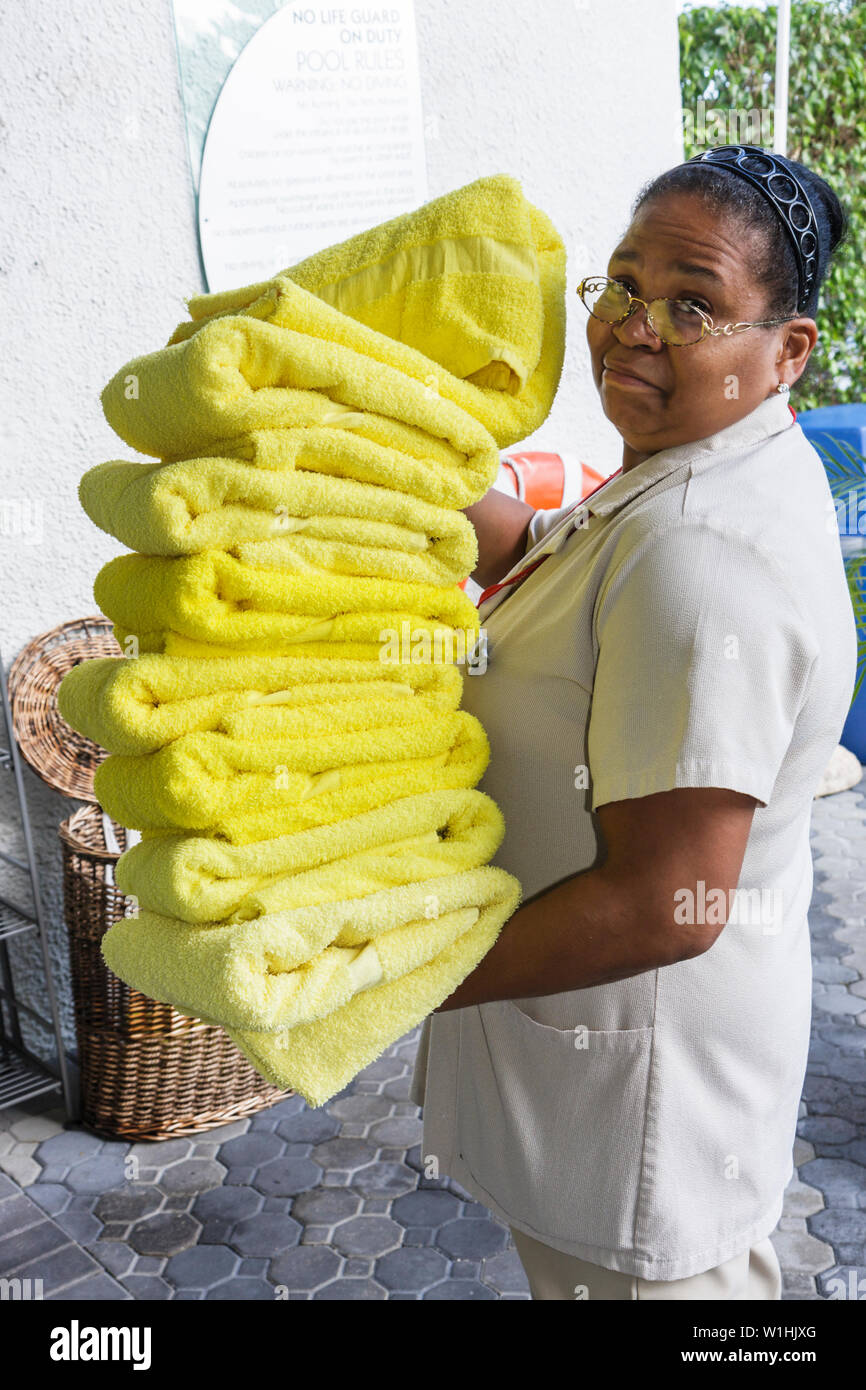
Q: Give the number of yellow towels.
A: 8